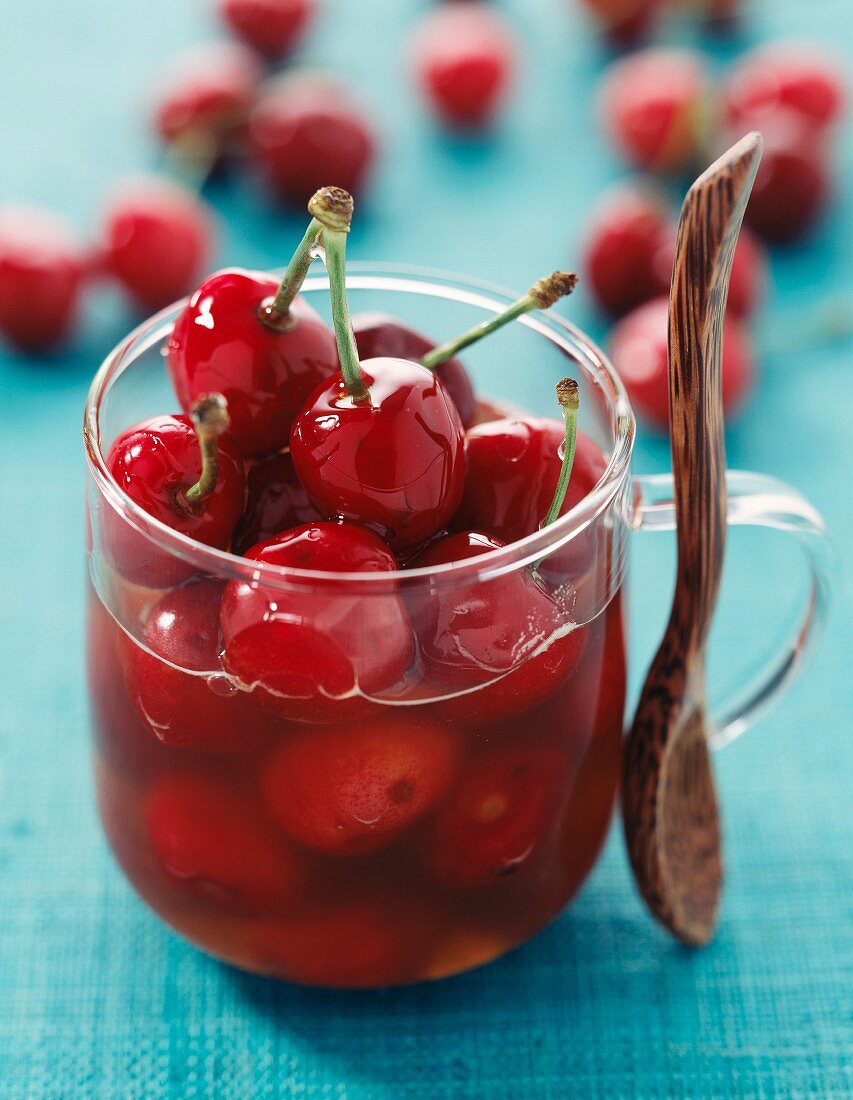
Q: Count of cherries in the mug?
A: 13